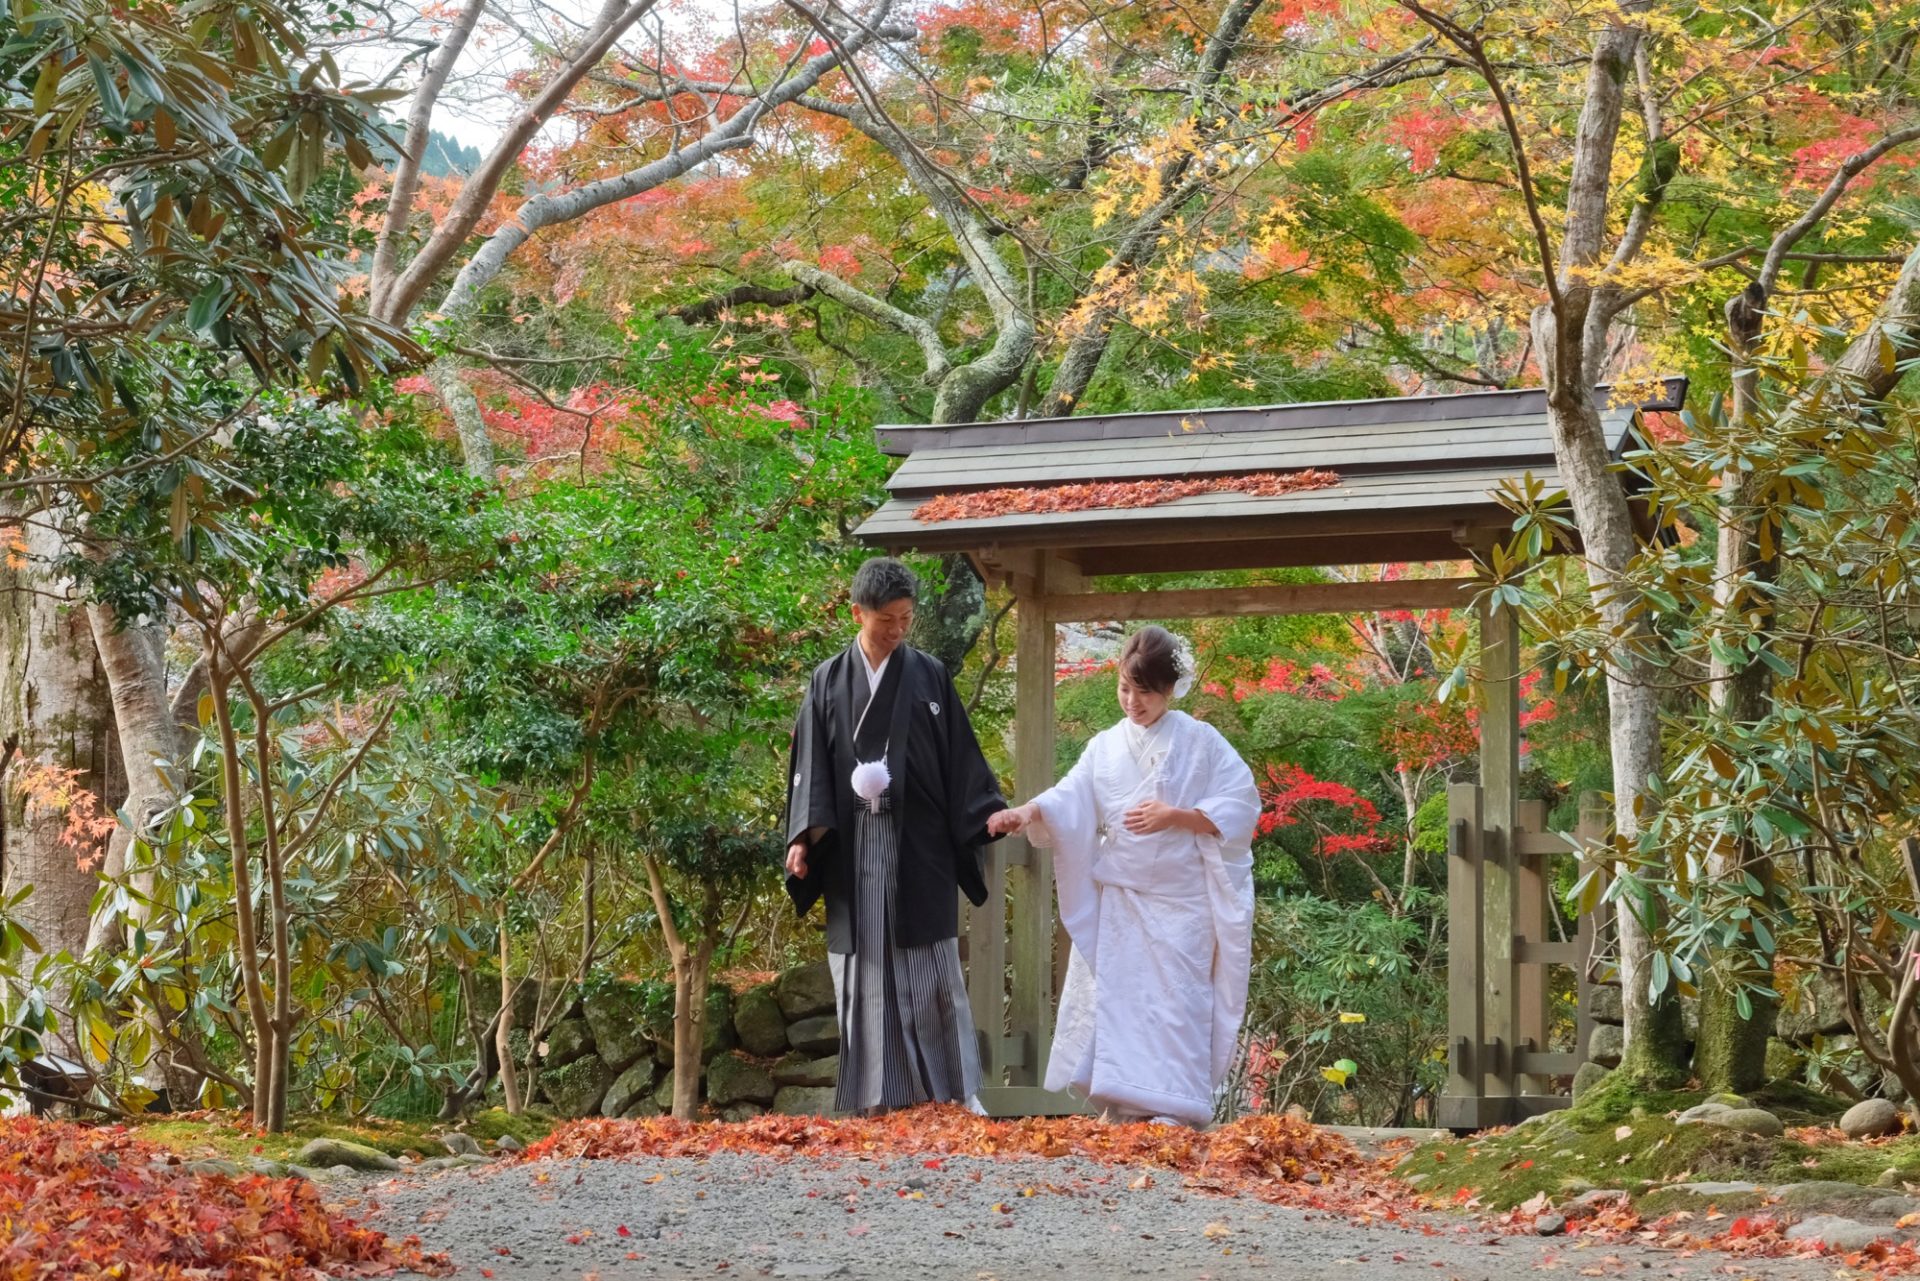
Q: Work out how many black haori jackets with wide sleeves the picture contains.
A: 1